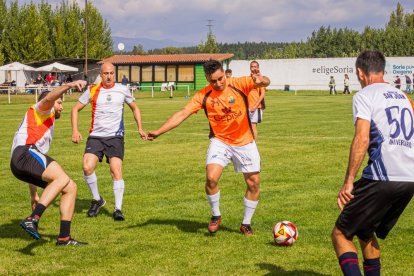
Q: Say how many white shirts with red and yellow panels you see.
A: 2